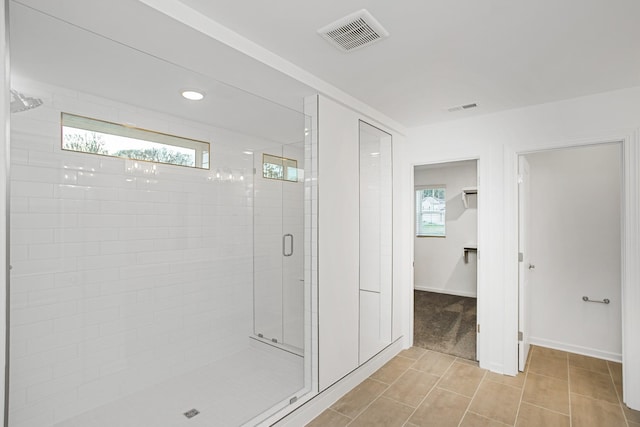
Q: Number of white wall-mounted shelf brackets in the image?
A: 2